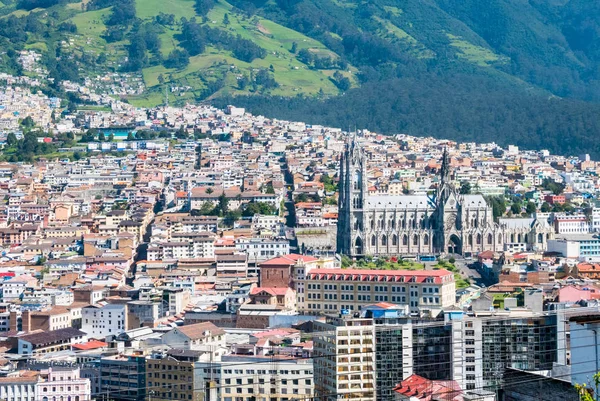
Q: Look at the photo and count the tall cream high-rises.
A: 1